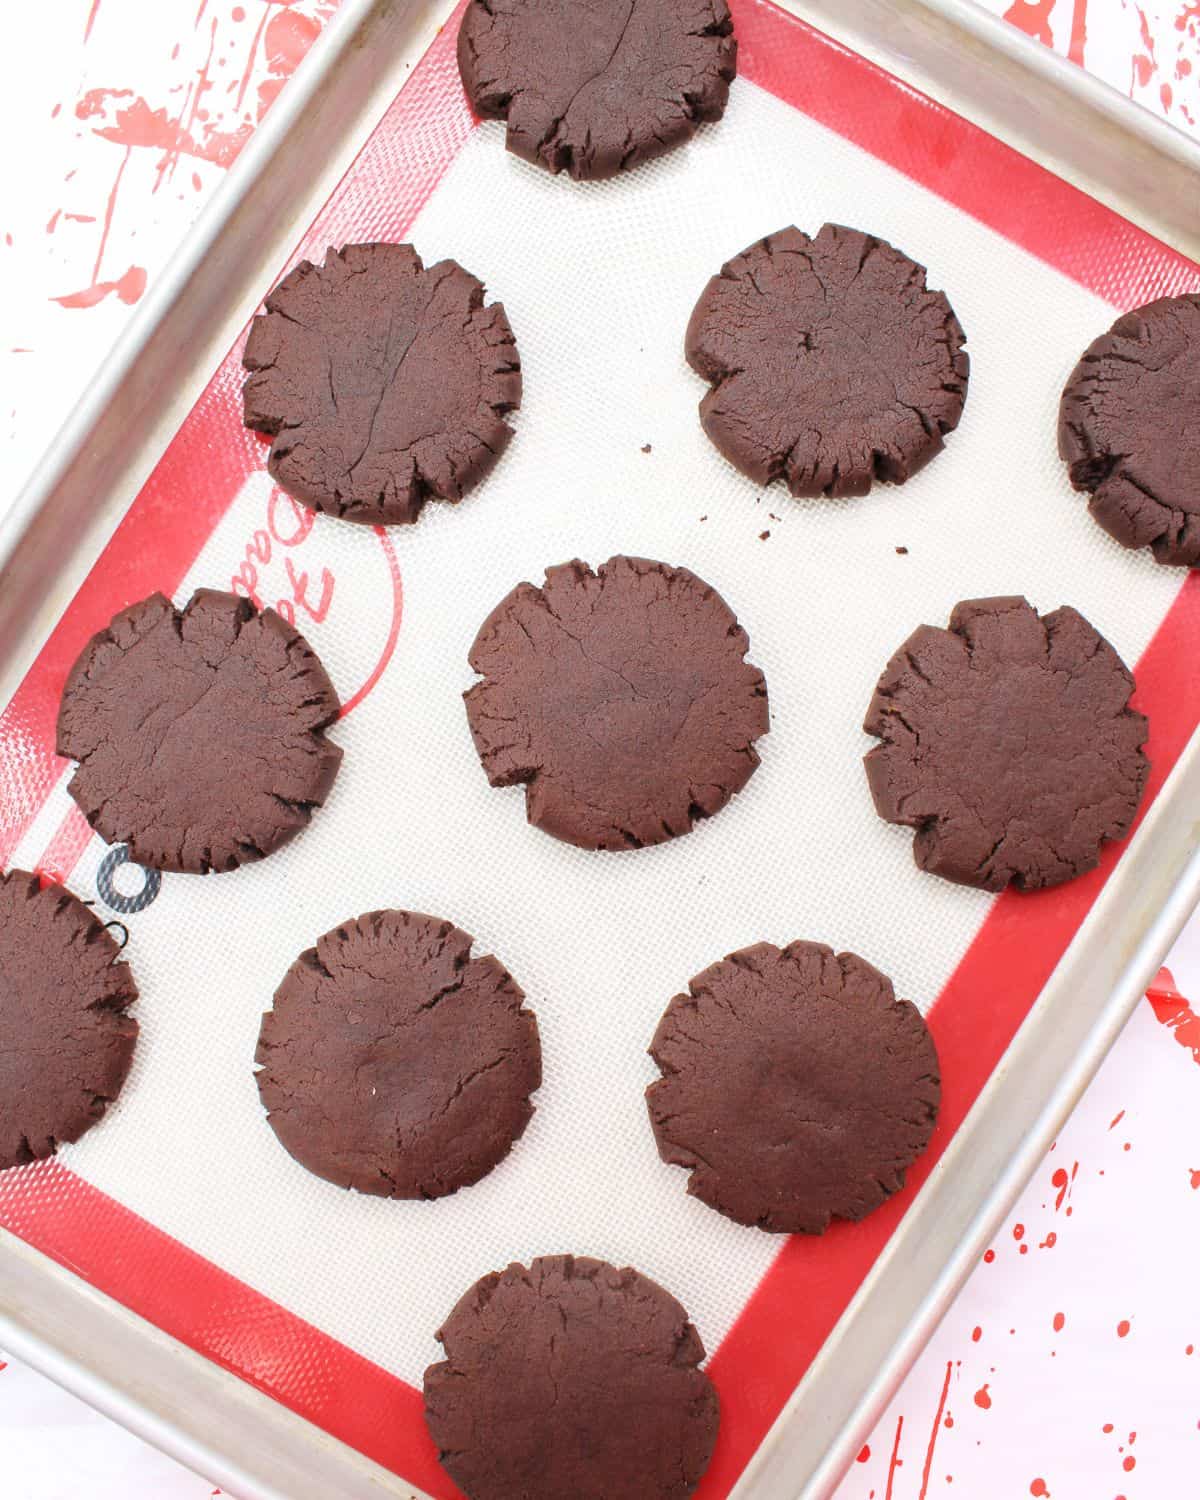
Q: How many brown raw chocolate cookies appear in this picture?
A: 11